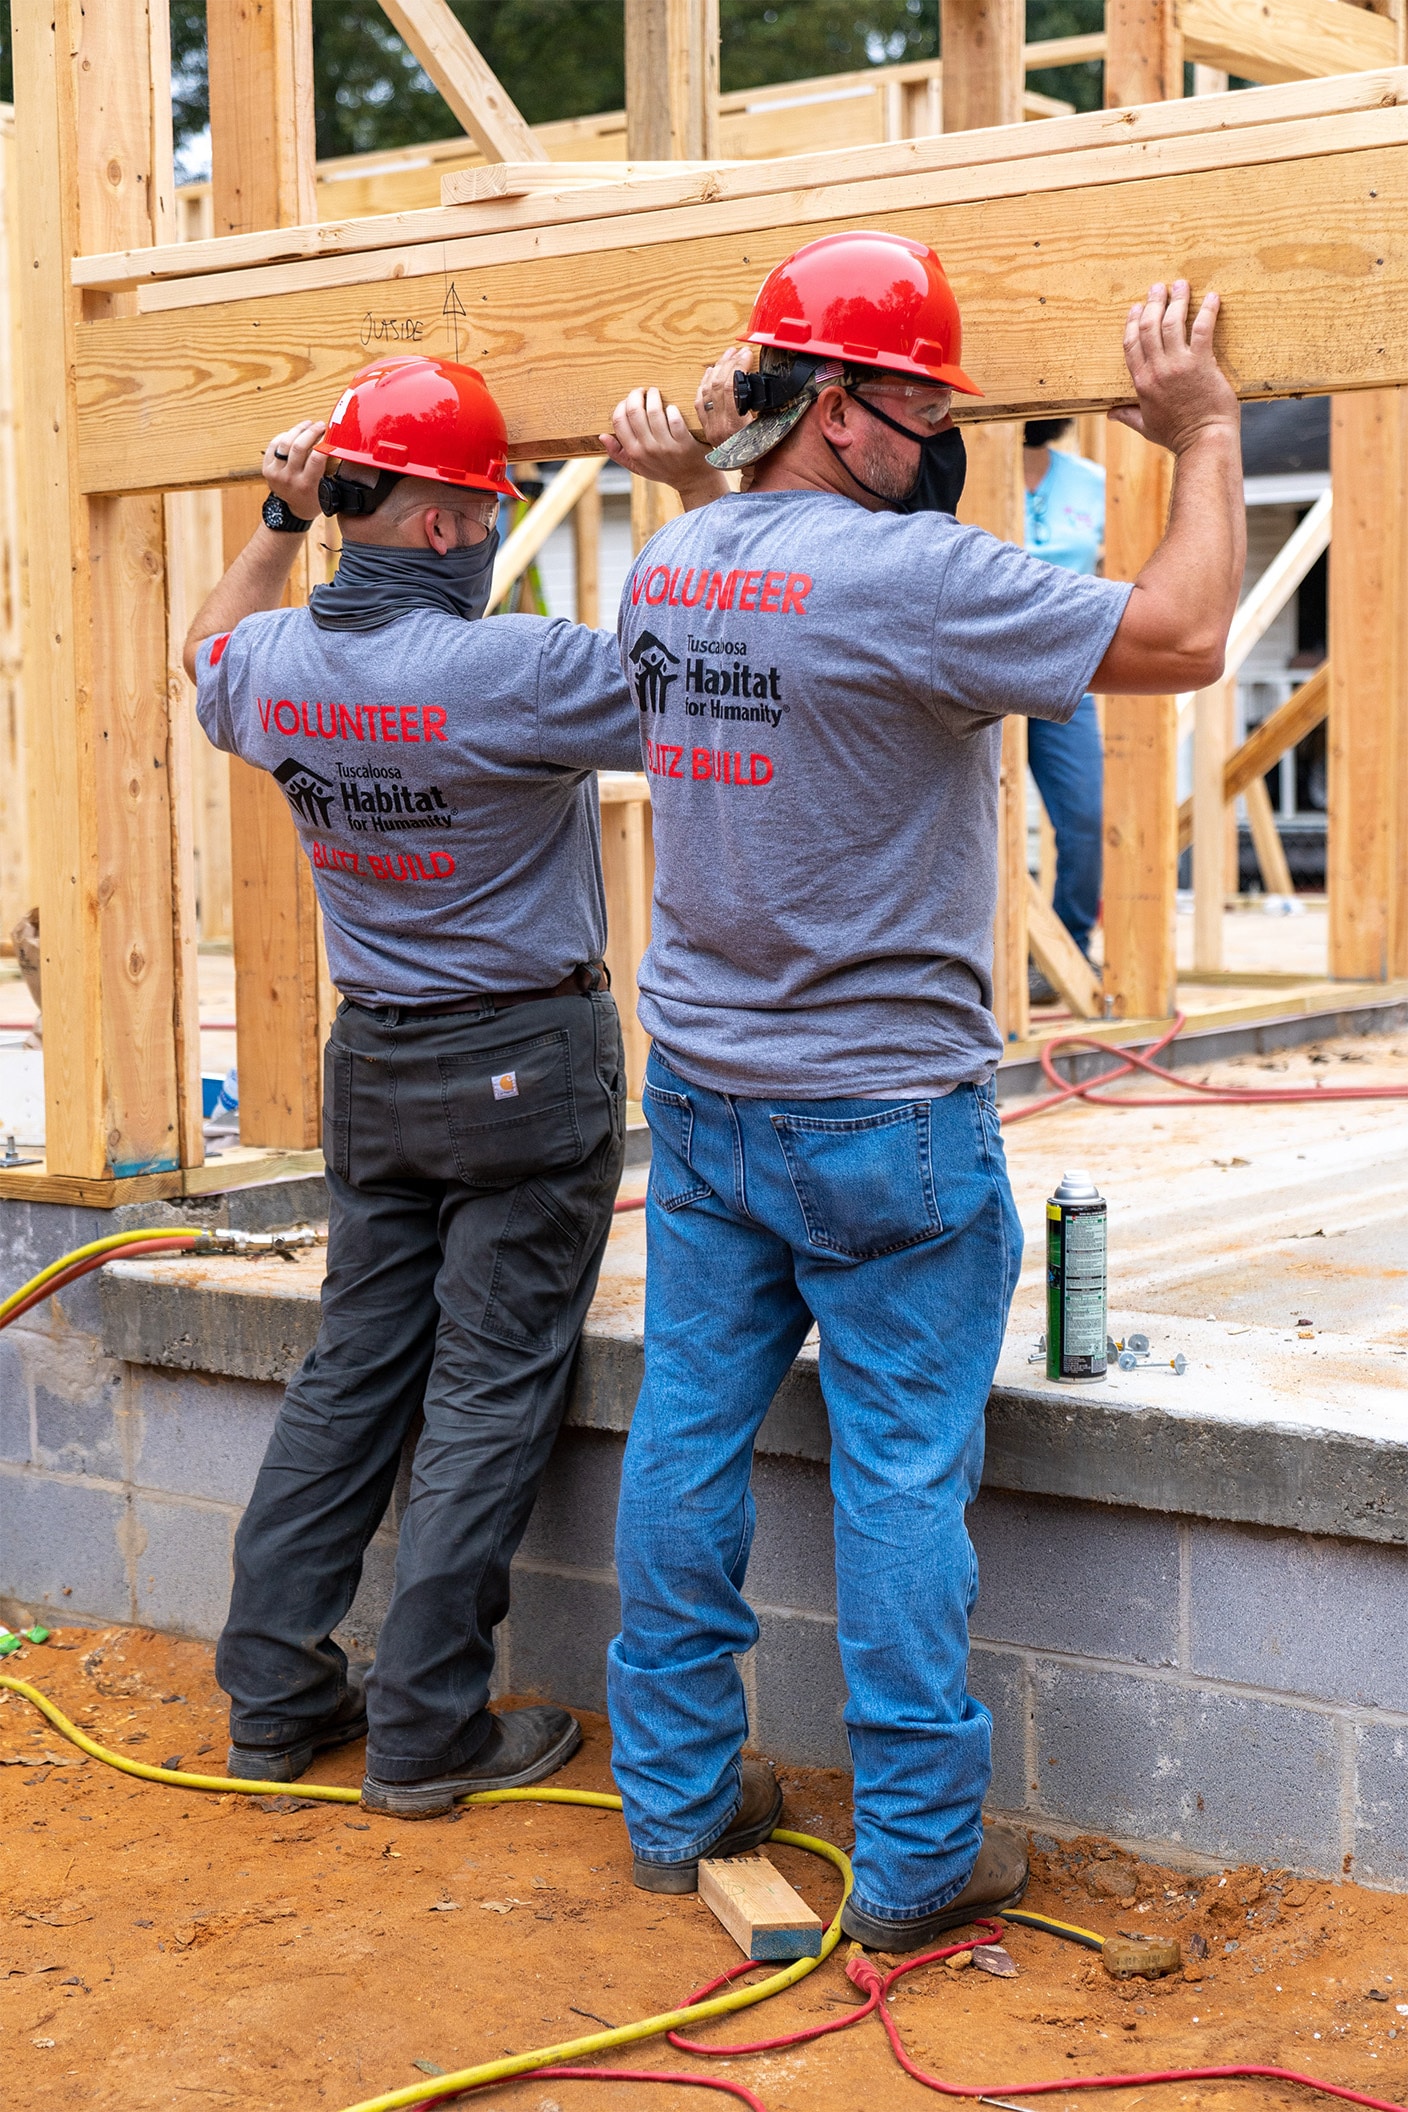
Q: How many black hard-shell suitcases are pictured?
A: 0